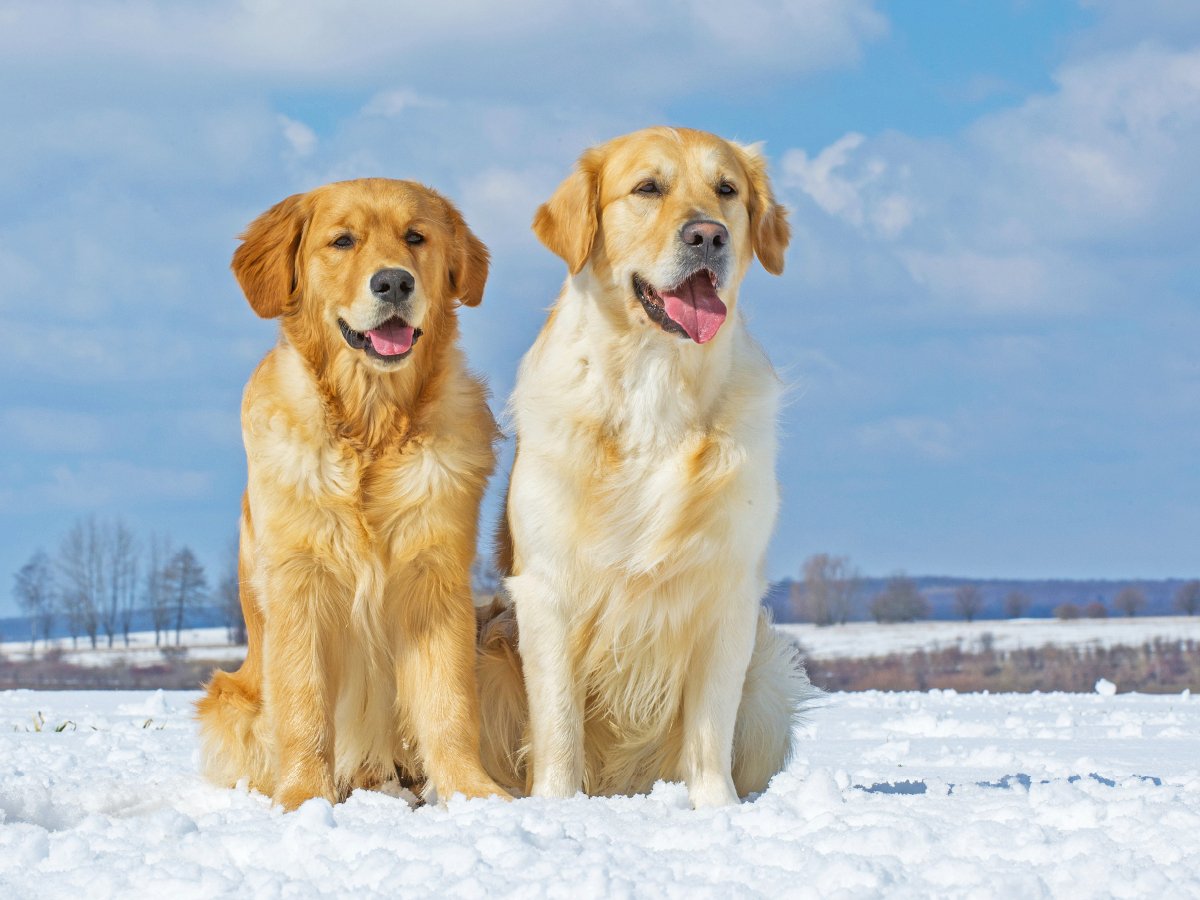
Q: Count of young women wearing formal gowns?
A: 0